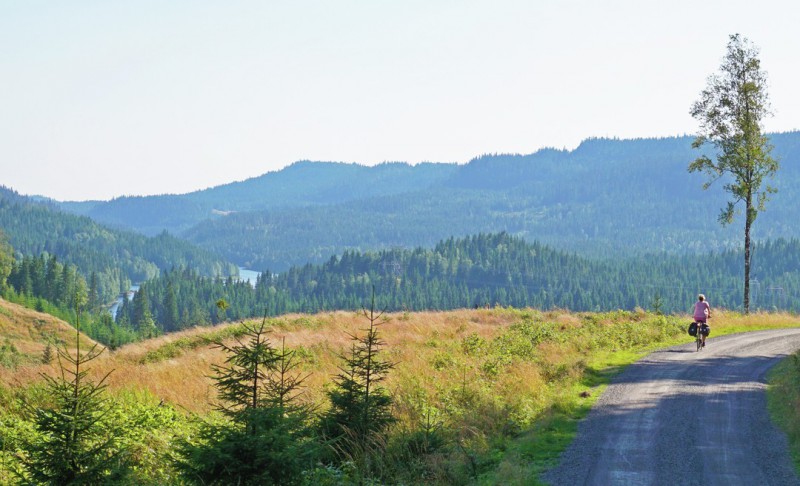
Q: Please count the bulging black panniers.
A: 2